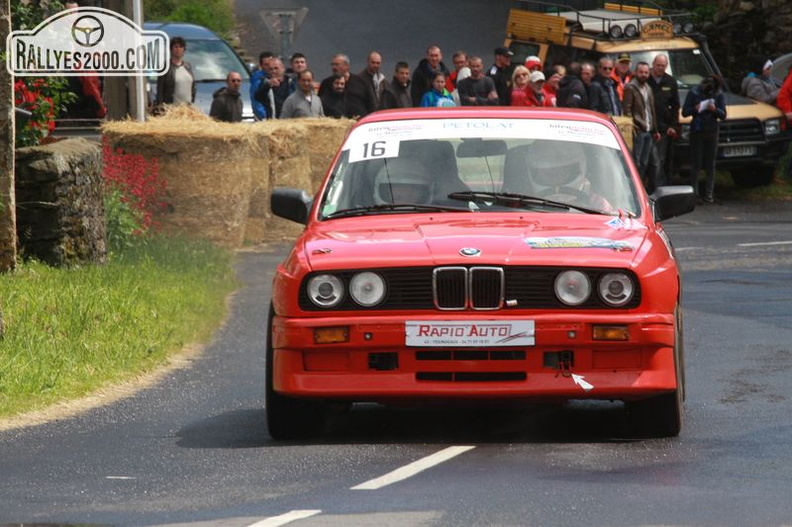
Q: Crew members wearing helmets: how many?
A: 2